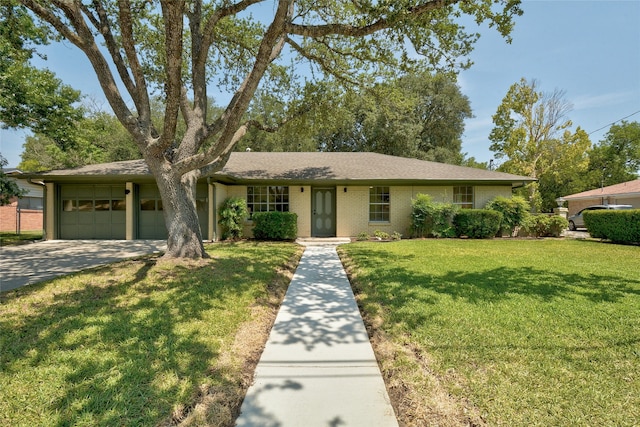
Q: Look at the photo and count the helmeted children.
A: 0